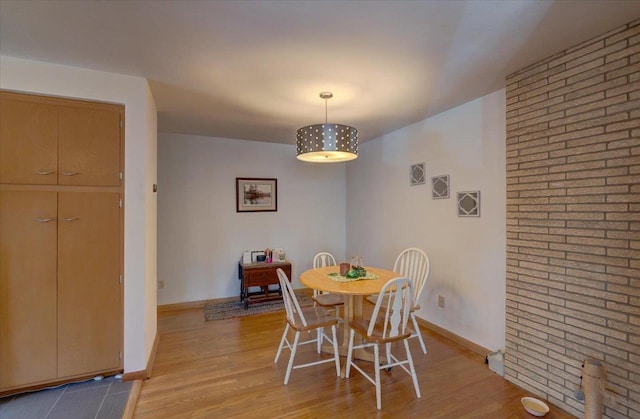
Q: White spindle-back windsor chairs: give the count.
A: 4